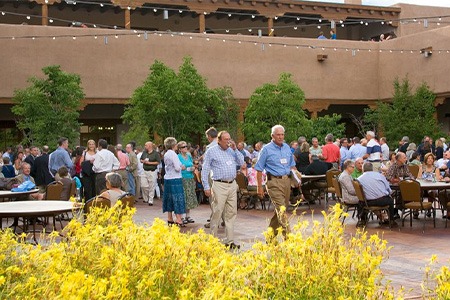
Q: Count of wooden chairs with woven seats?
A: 0